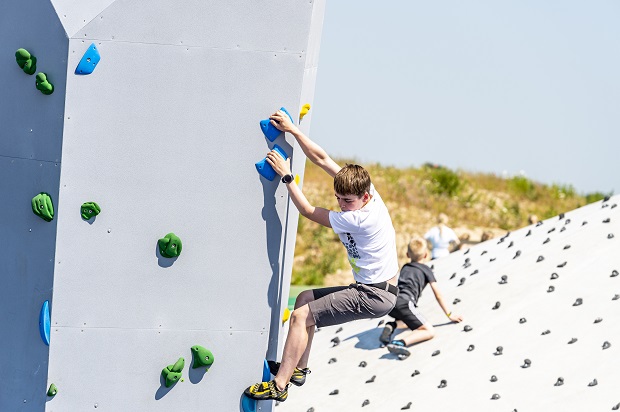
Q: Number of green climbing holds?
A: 8